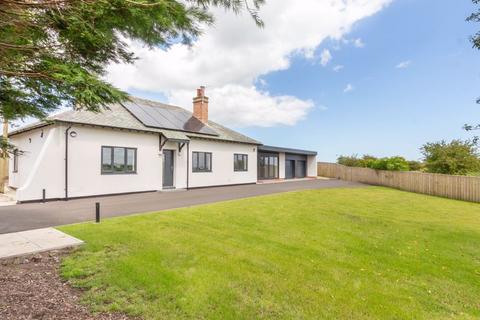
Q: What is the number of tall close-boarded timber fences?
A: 1